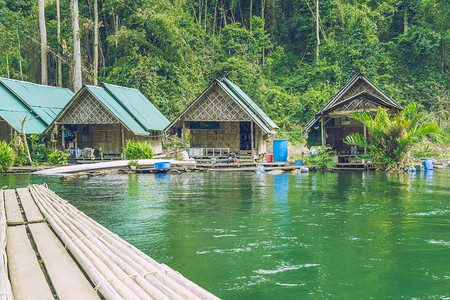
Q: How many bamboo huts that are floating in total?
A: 4